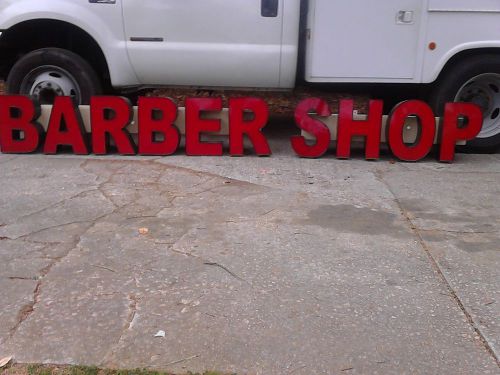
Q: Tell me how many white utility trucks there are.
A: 1